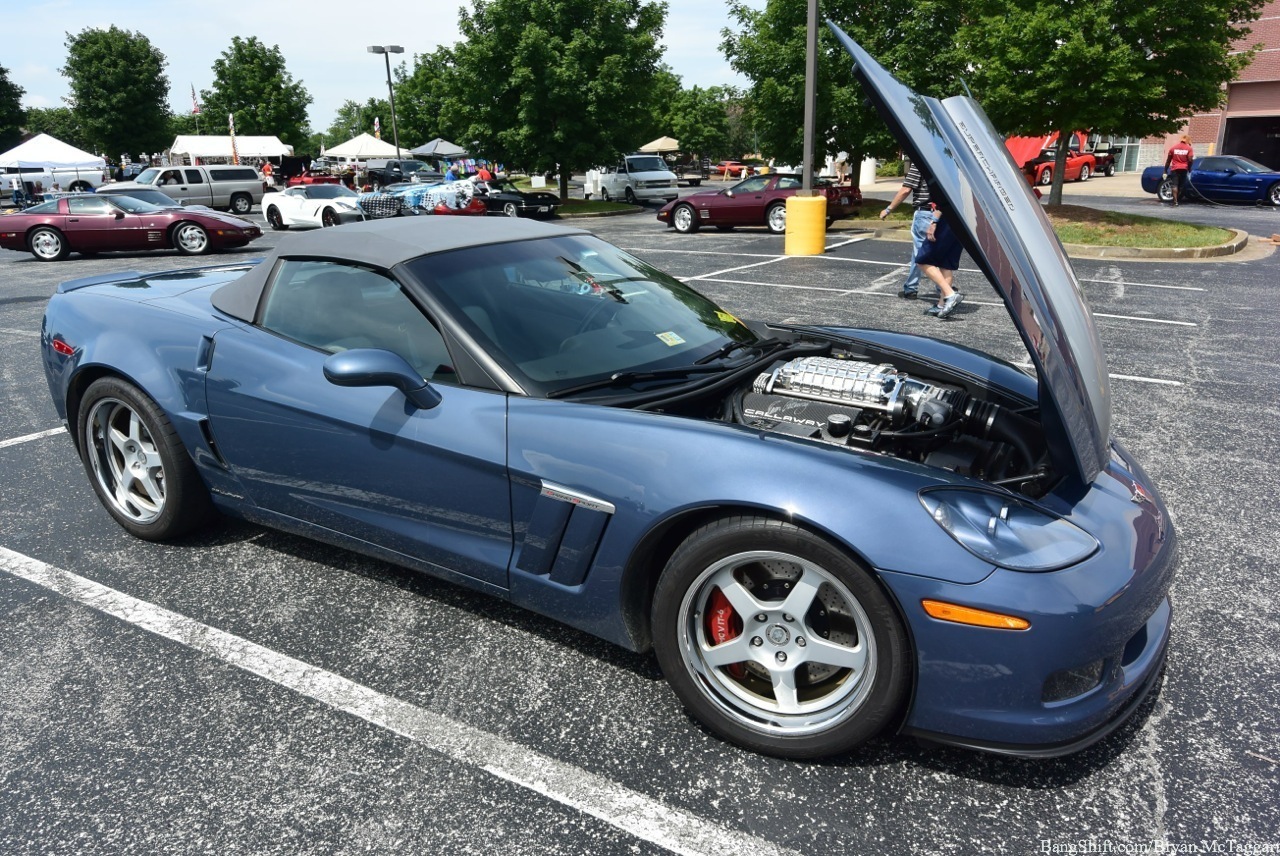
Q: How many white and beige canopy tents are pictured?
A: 4